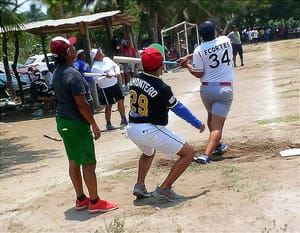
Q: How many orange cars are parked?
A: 0